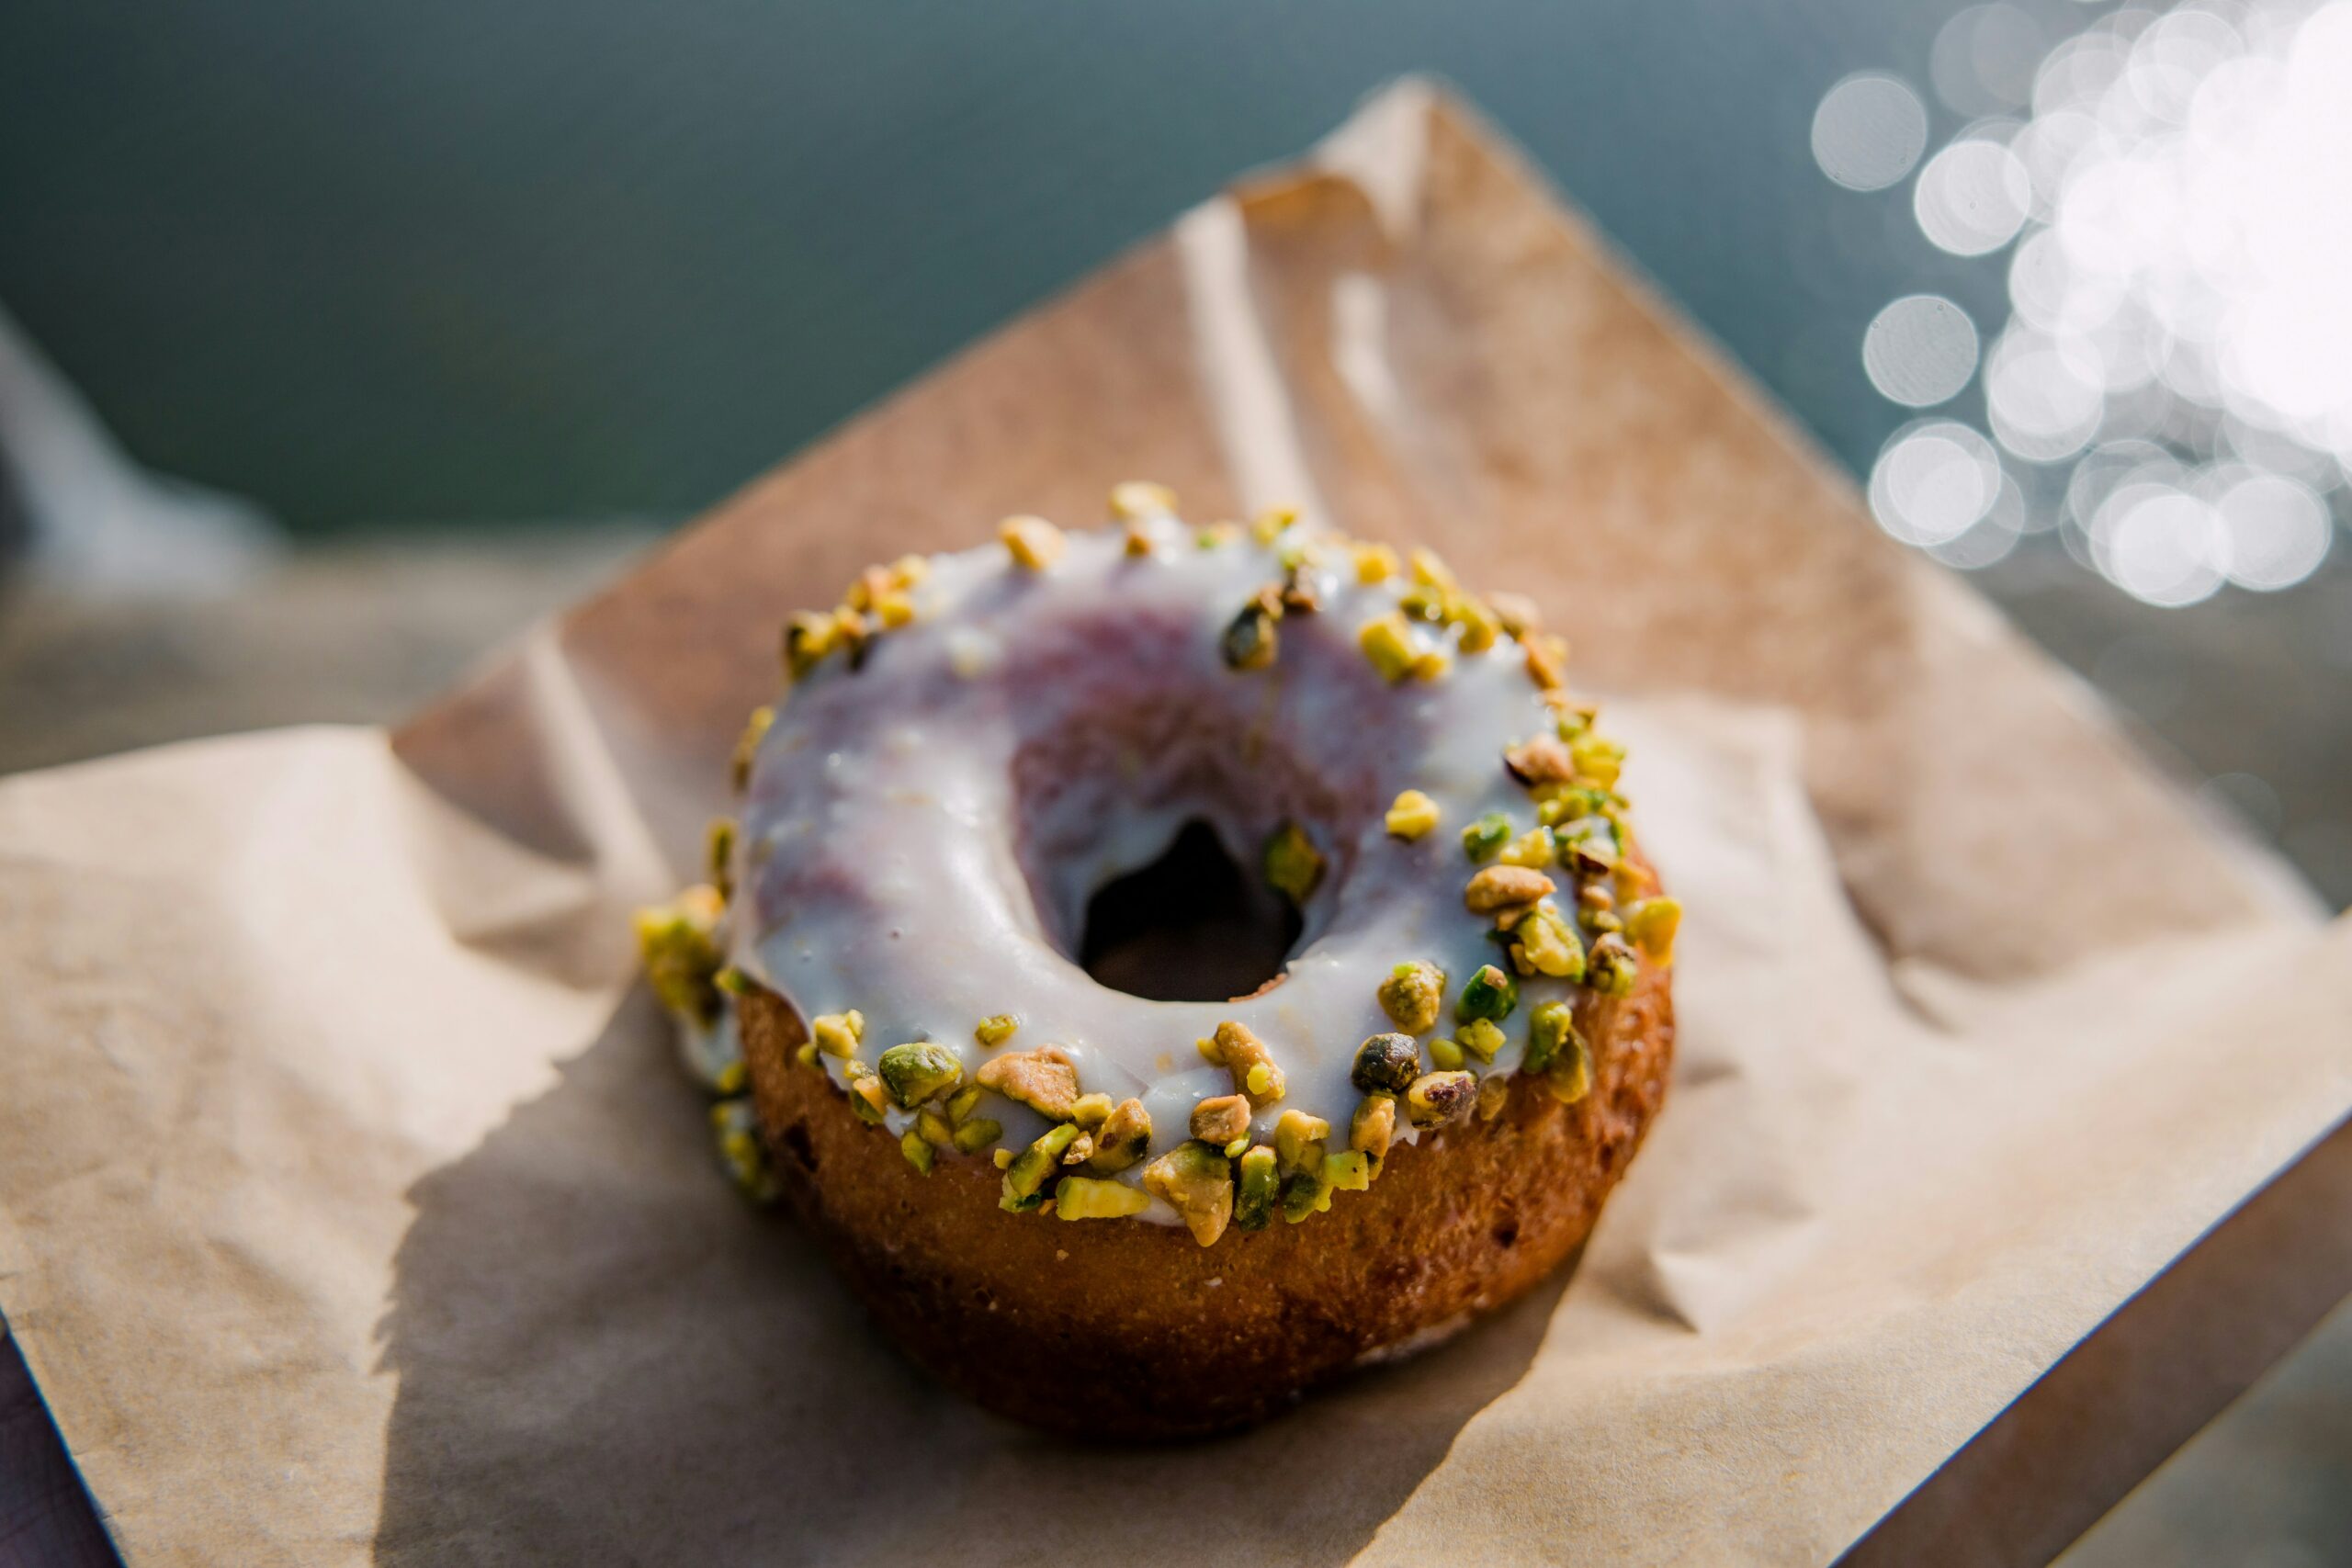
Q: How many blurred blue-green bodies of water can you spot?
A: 1